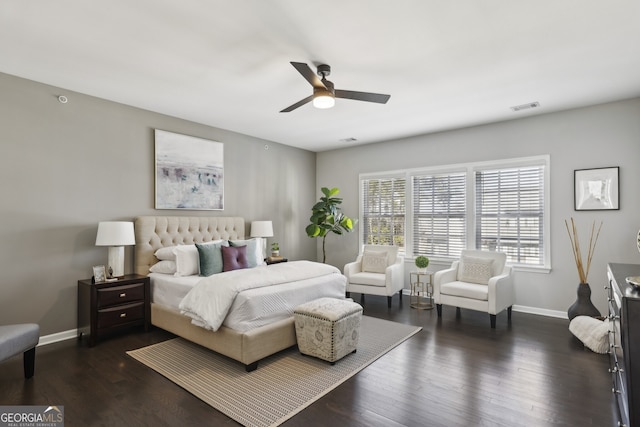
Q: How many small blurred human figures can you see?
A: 0